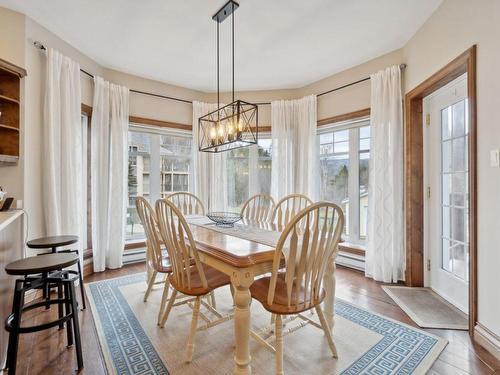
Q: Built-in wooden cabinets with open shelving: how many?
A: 1